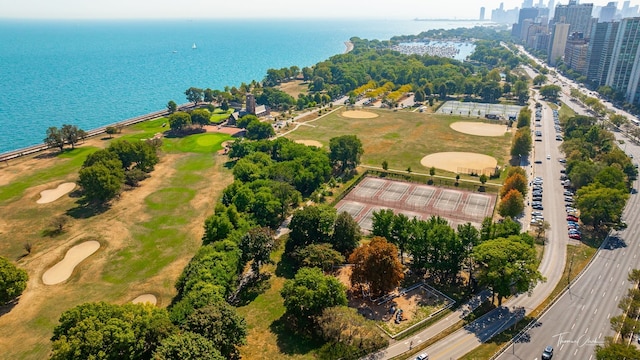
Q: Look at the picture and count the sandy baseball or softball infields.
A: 4